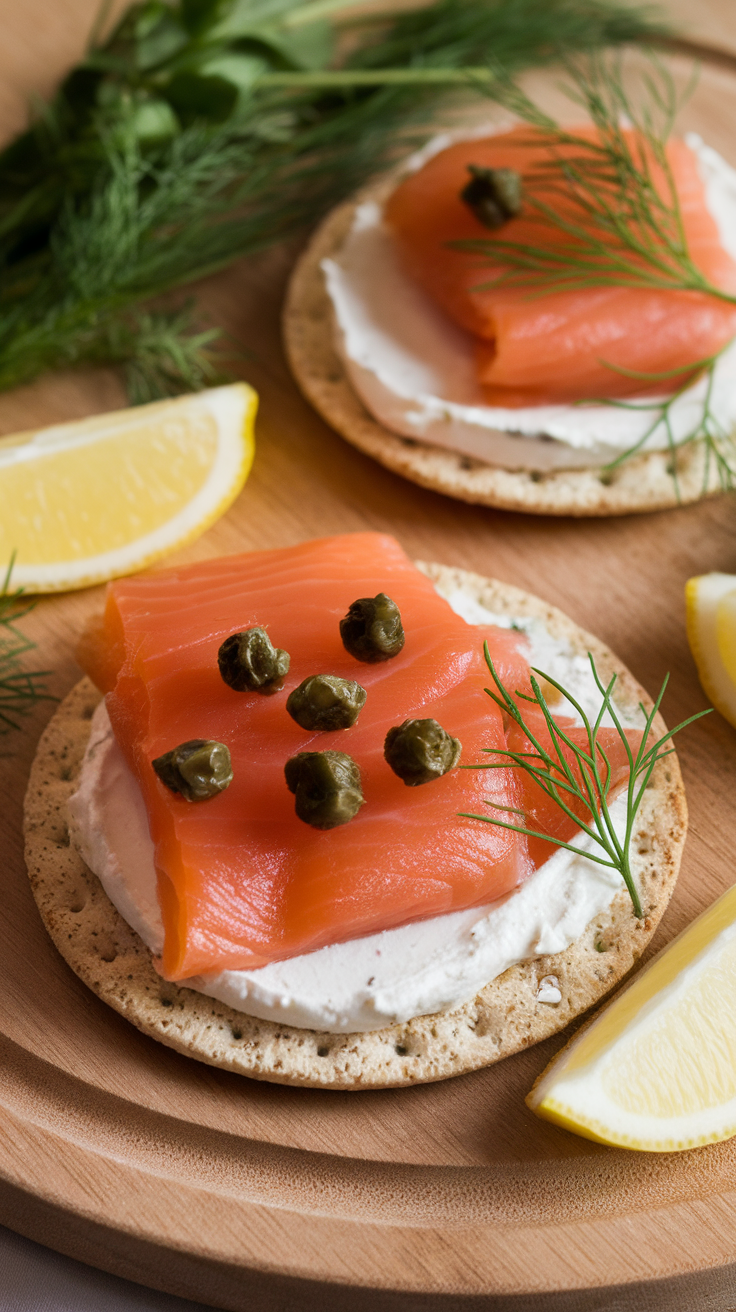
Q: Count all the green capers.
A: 7